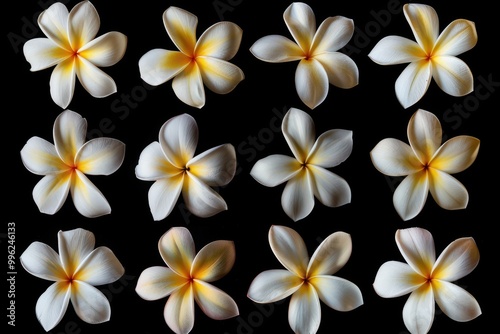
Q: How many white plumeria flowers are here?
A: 12